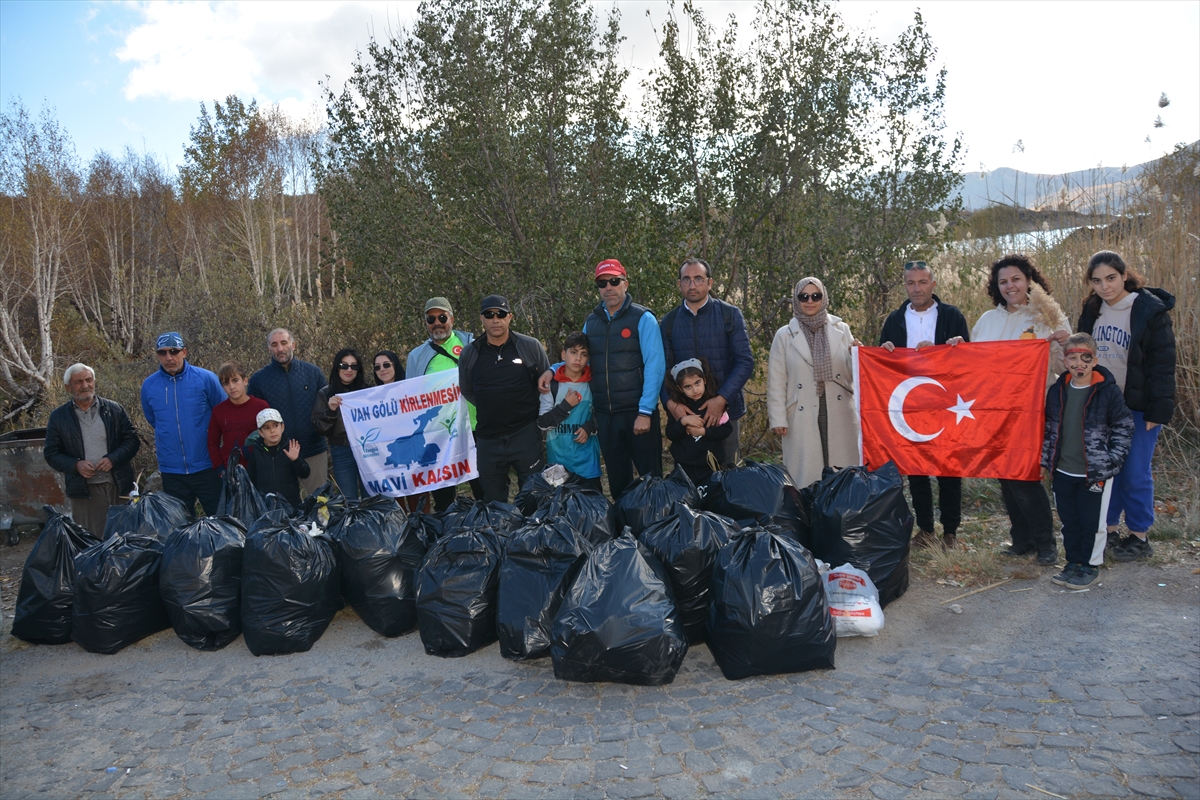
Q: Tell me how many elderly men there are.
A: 1